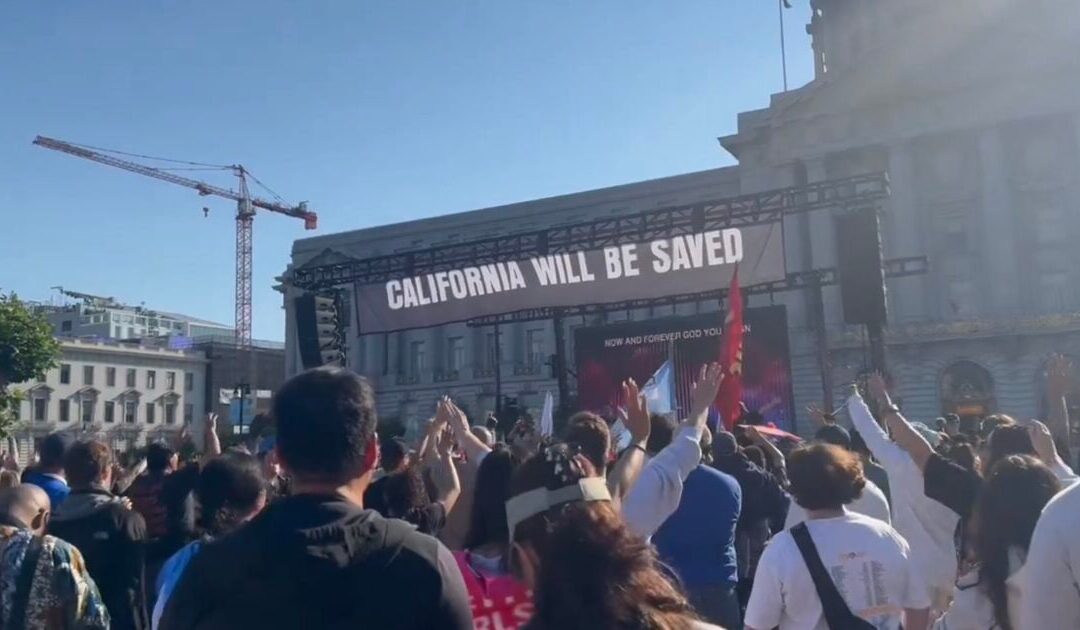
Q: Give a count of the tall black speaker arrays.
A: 2